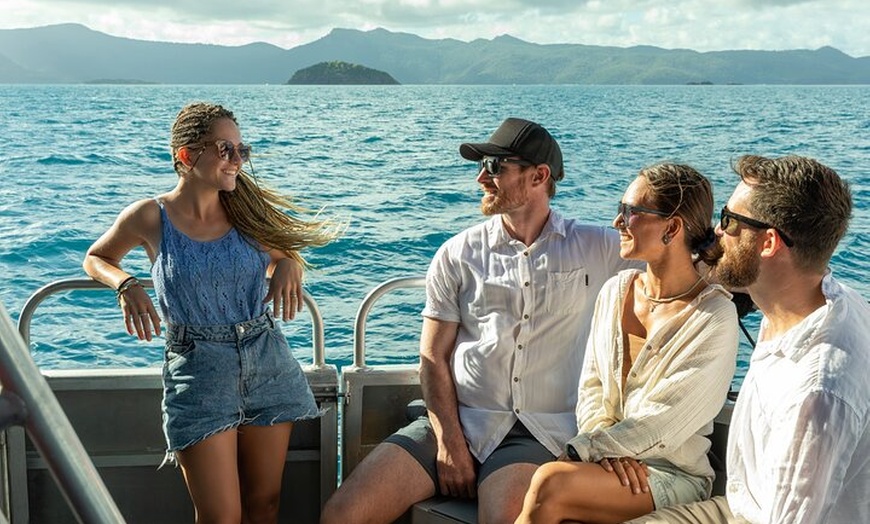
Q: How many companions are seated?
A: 3